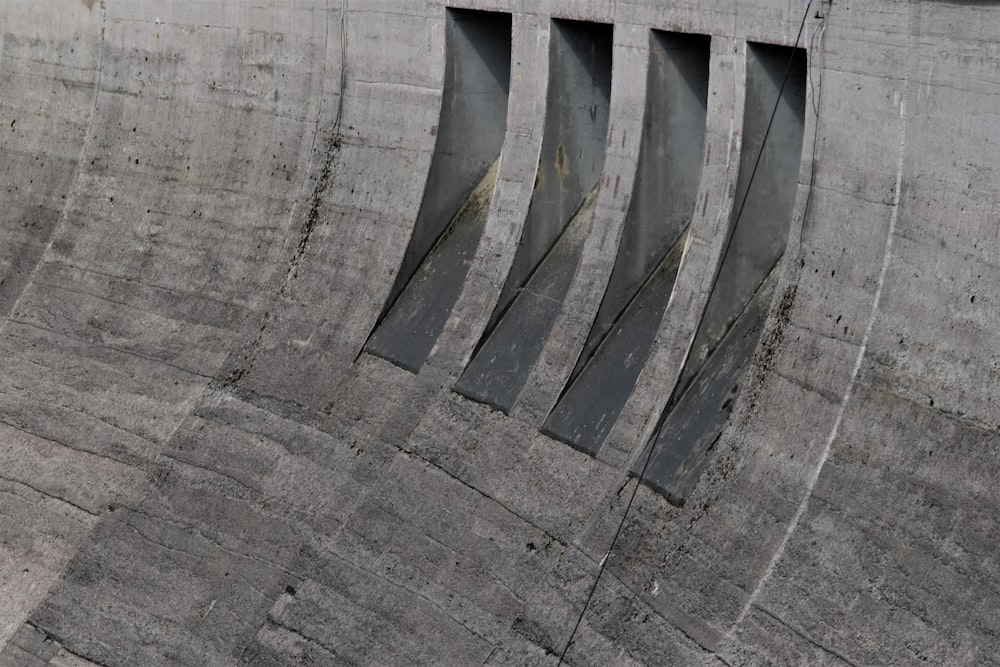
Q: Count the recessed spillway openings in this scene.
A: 4